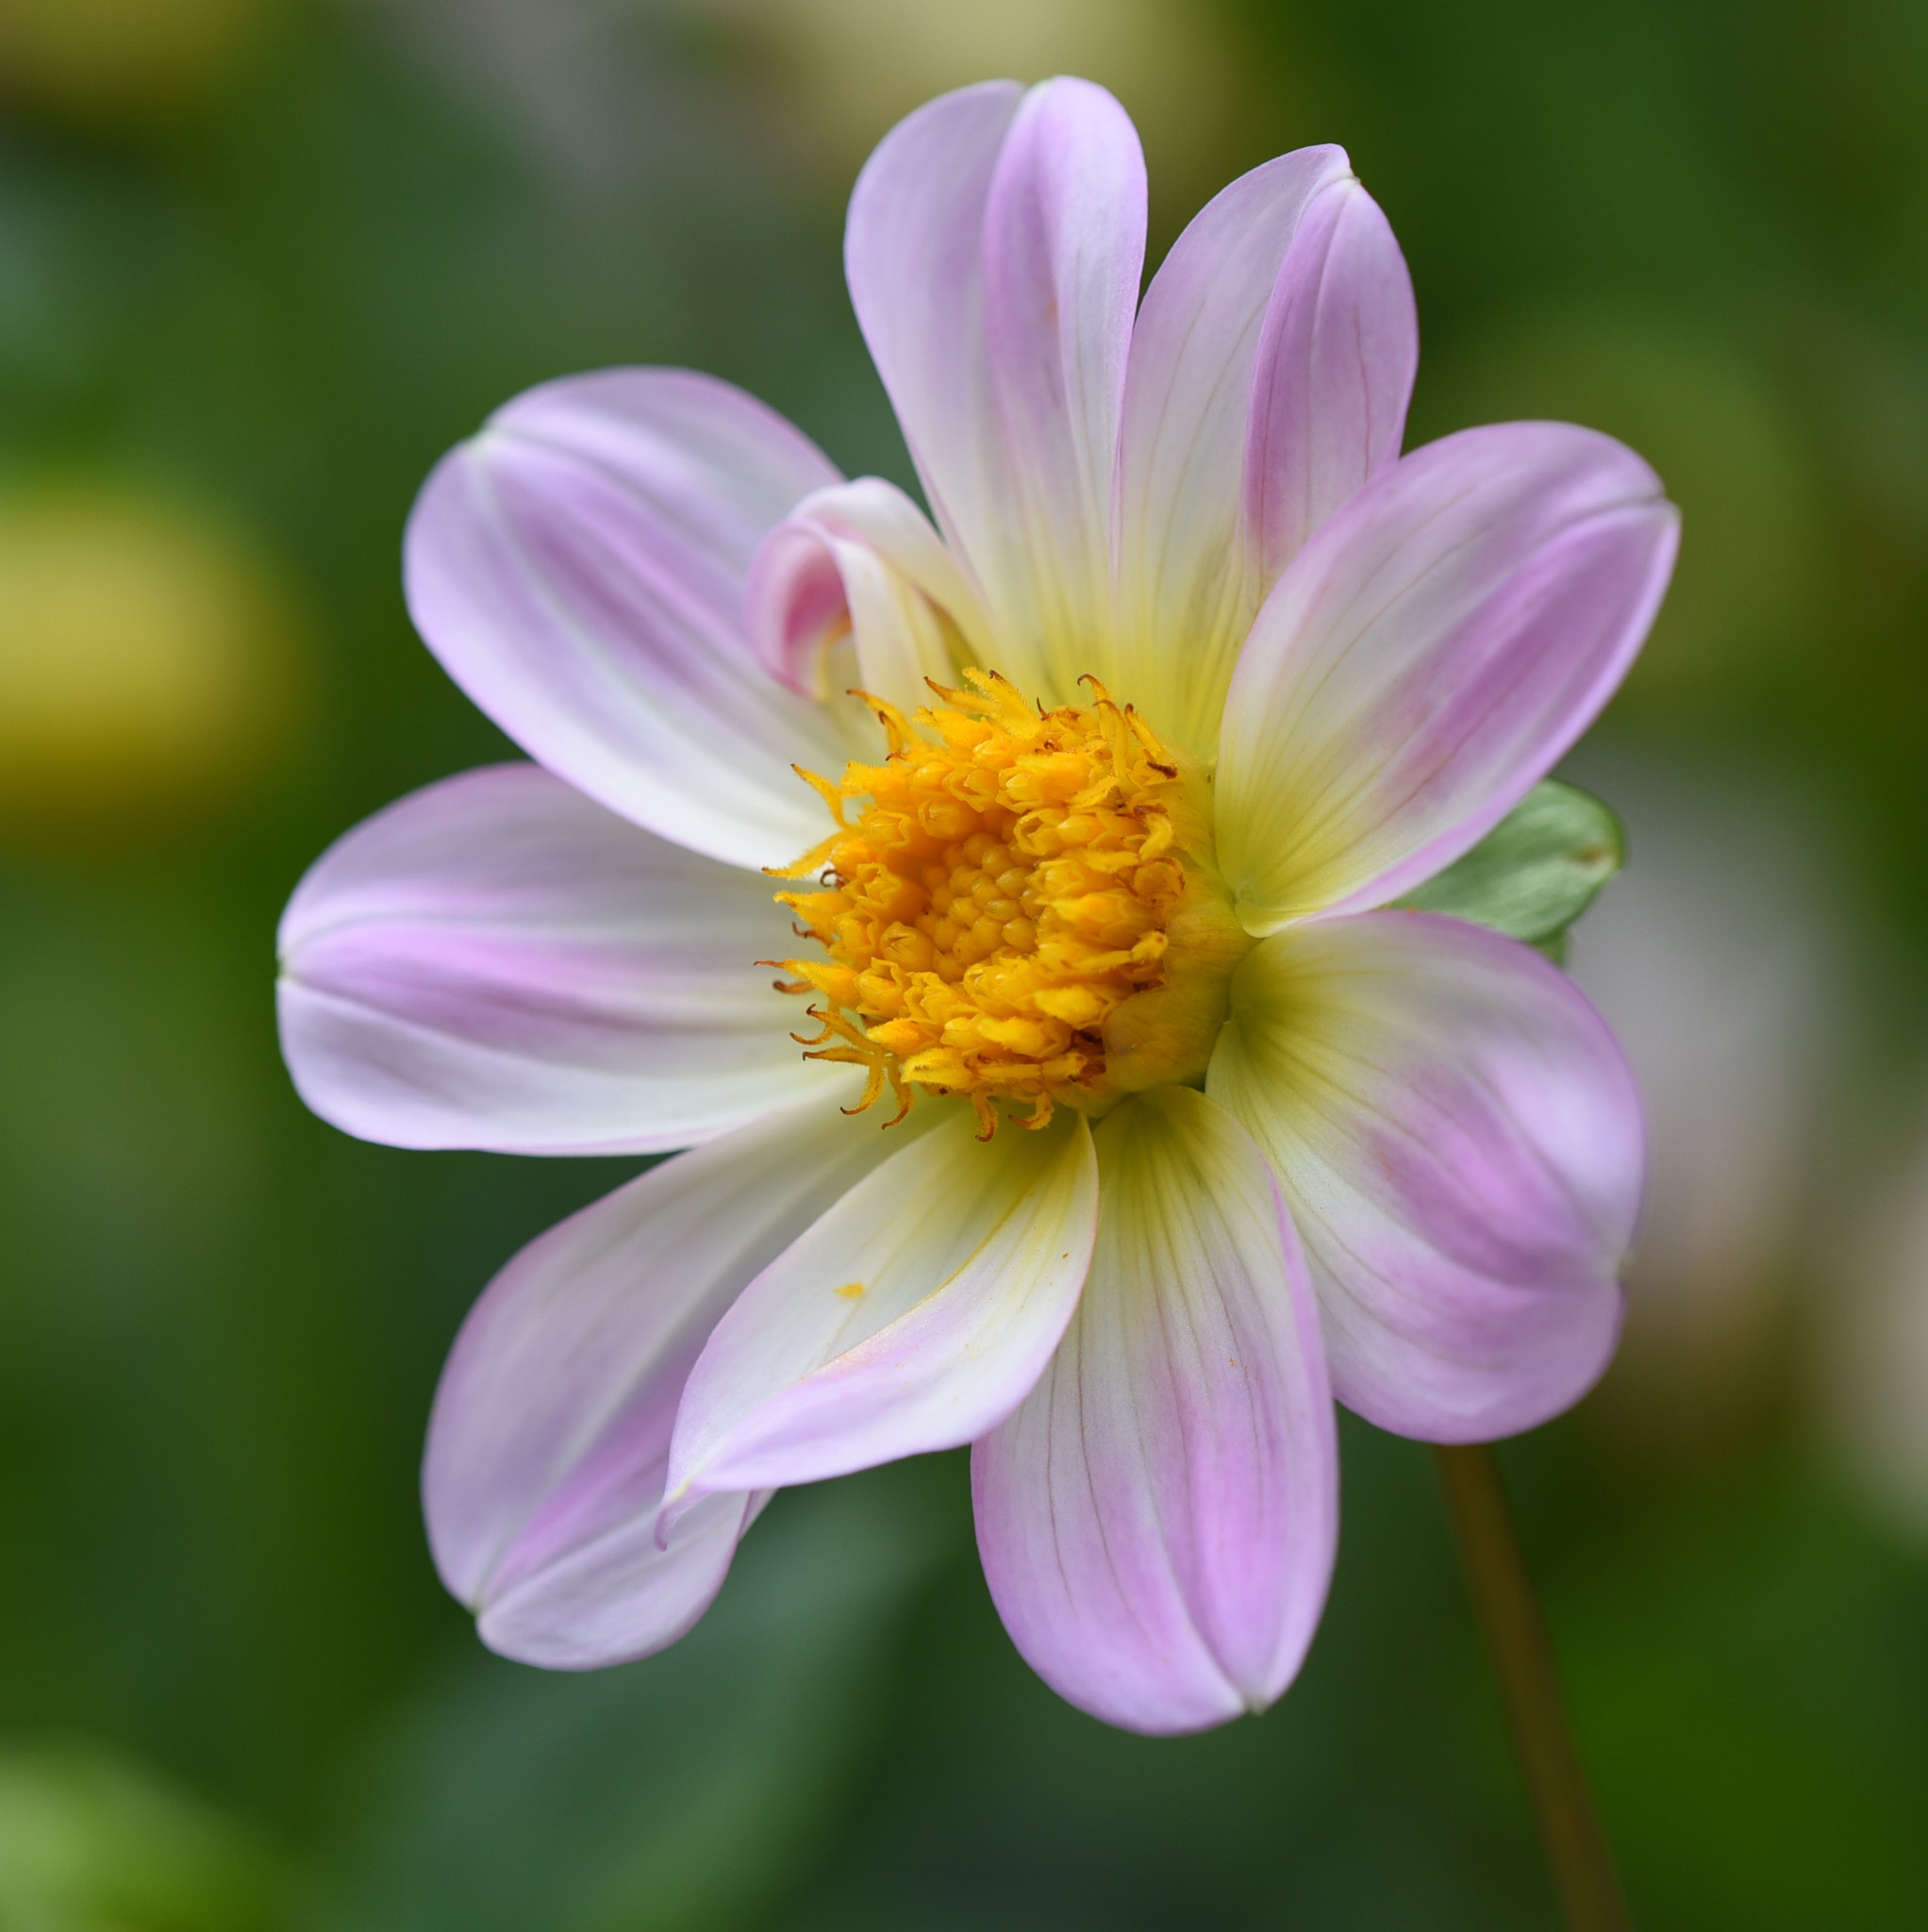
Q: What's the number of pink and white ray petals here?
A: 10